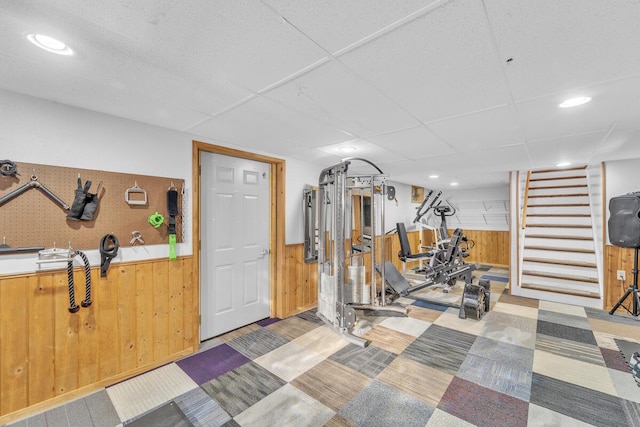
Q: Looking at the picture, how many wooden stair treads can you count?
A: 12